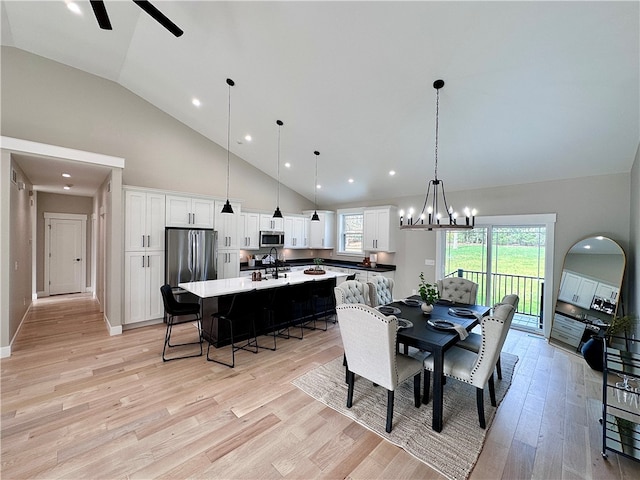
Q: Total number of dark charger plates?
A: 6